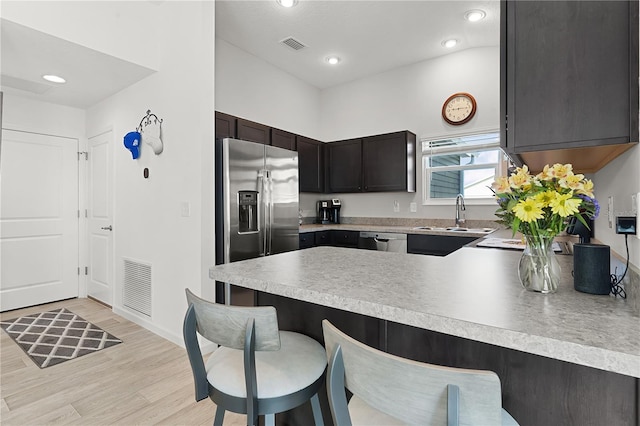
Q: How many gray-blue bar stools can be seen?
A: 2